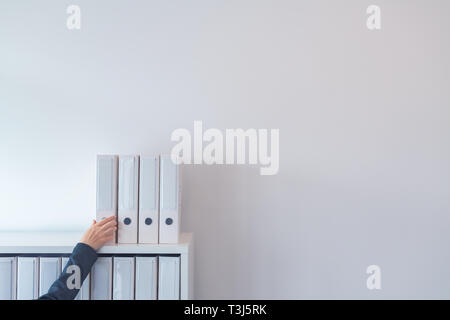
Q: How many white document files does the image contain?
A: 12